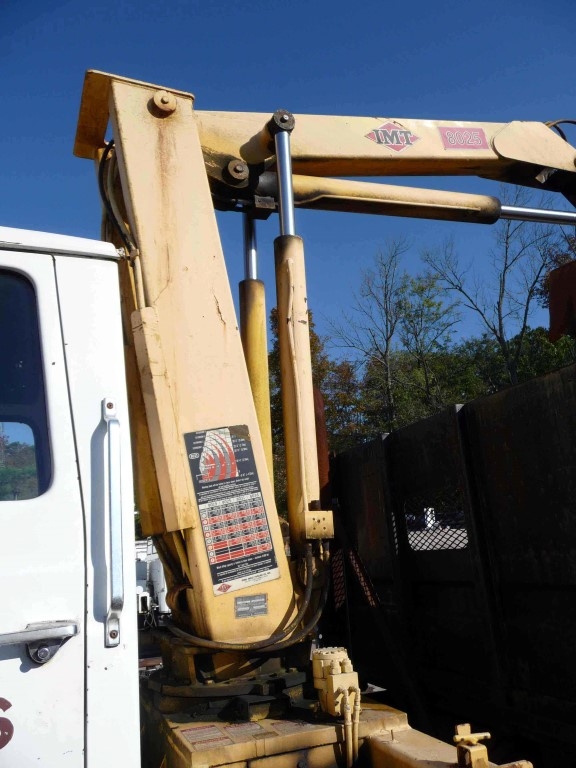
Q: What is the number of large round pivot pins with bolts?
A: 3